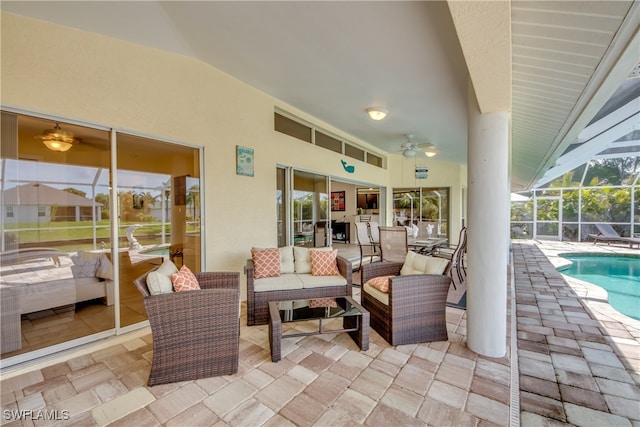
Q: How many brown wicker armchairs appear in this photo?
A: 2